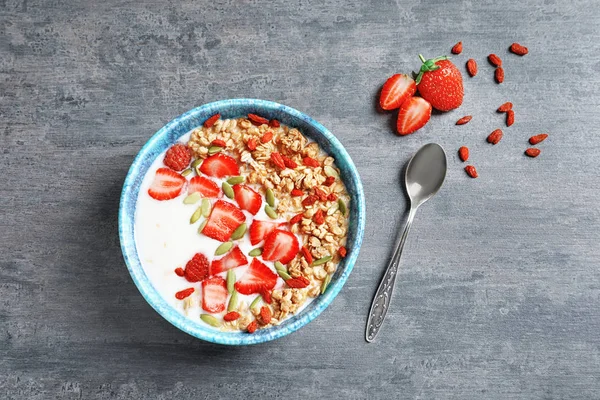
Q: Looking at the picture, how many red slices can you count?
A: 12